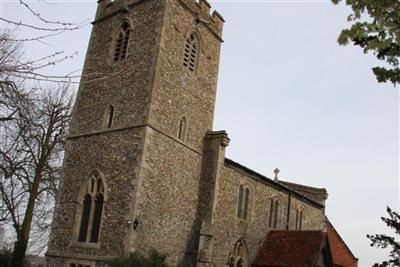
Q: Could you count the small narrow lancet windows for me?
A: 2